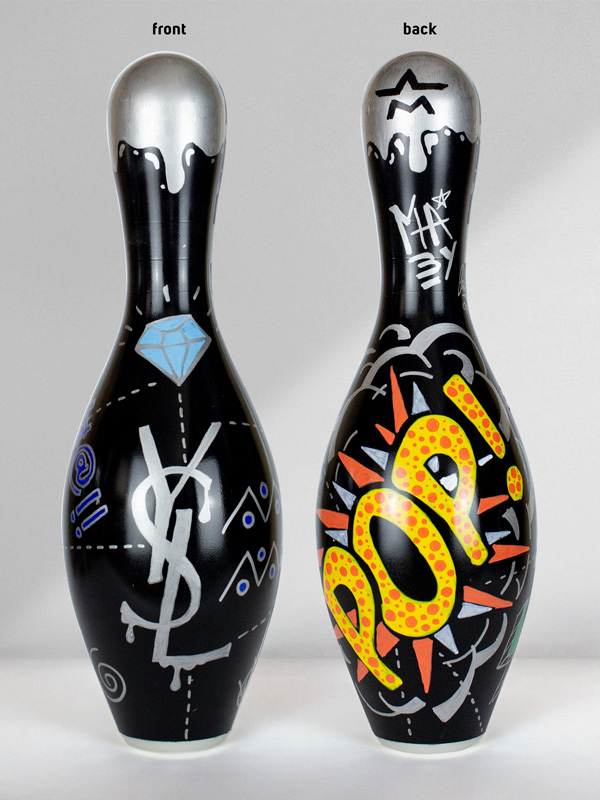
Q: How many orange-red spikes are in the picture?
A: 11